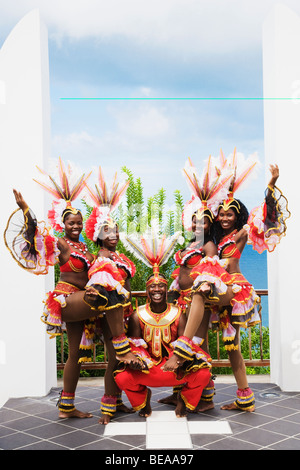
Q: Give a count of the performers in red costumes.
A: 5